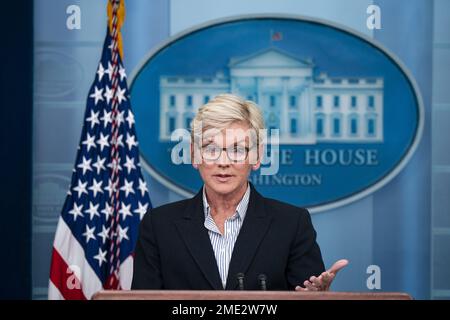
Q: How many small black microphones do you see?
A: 2